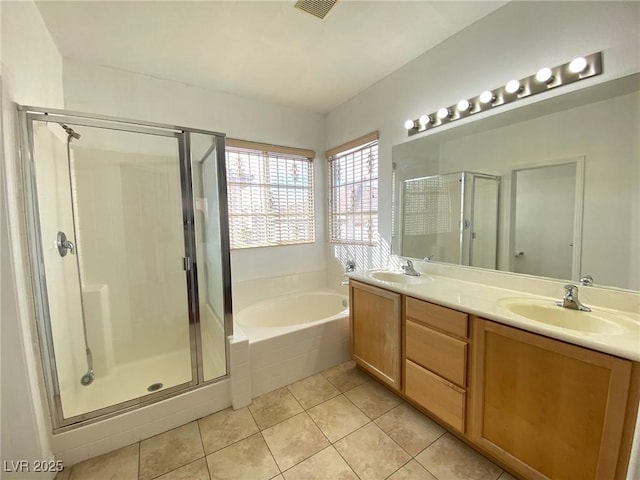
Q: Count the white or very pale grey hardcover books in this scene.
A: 0